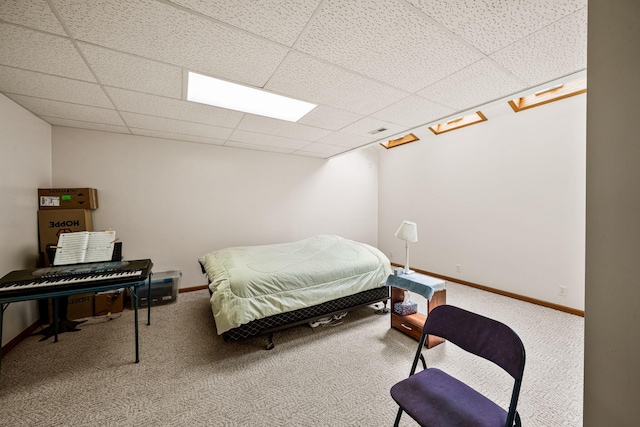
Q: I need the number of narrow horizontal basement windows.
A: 3